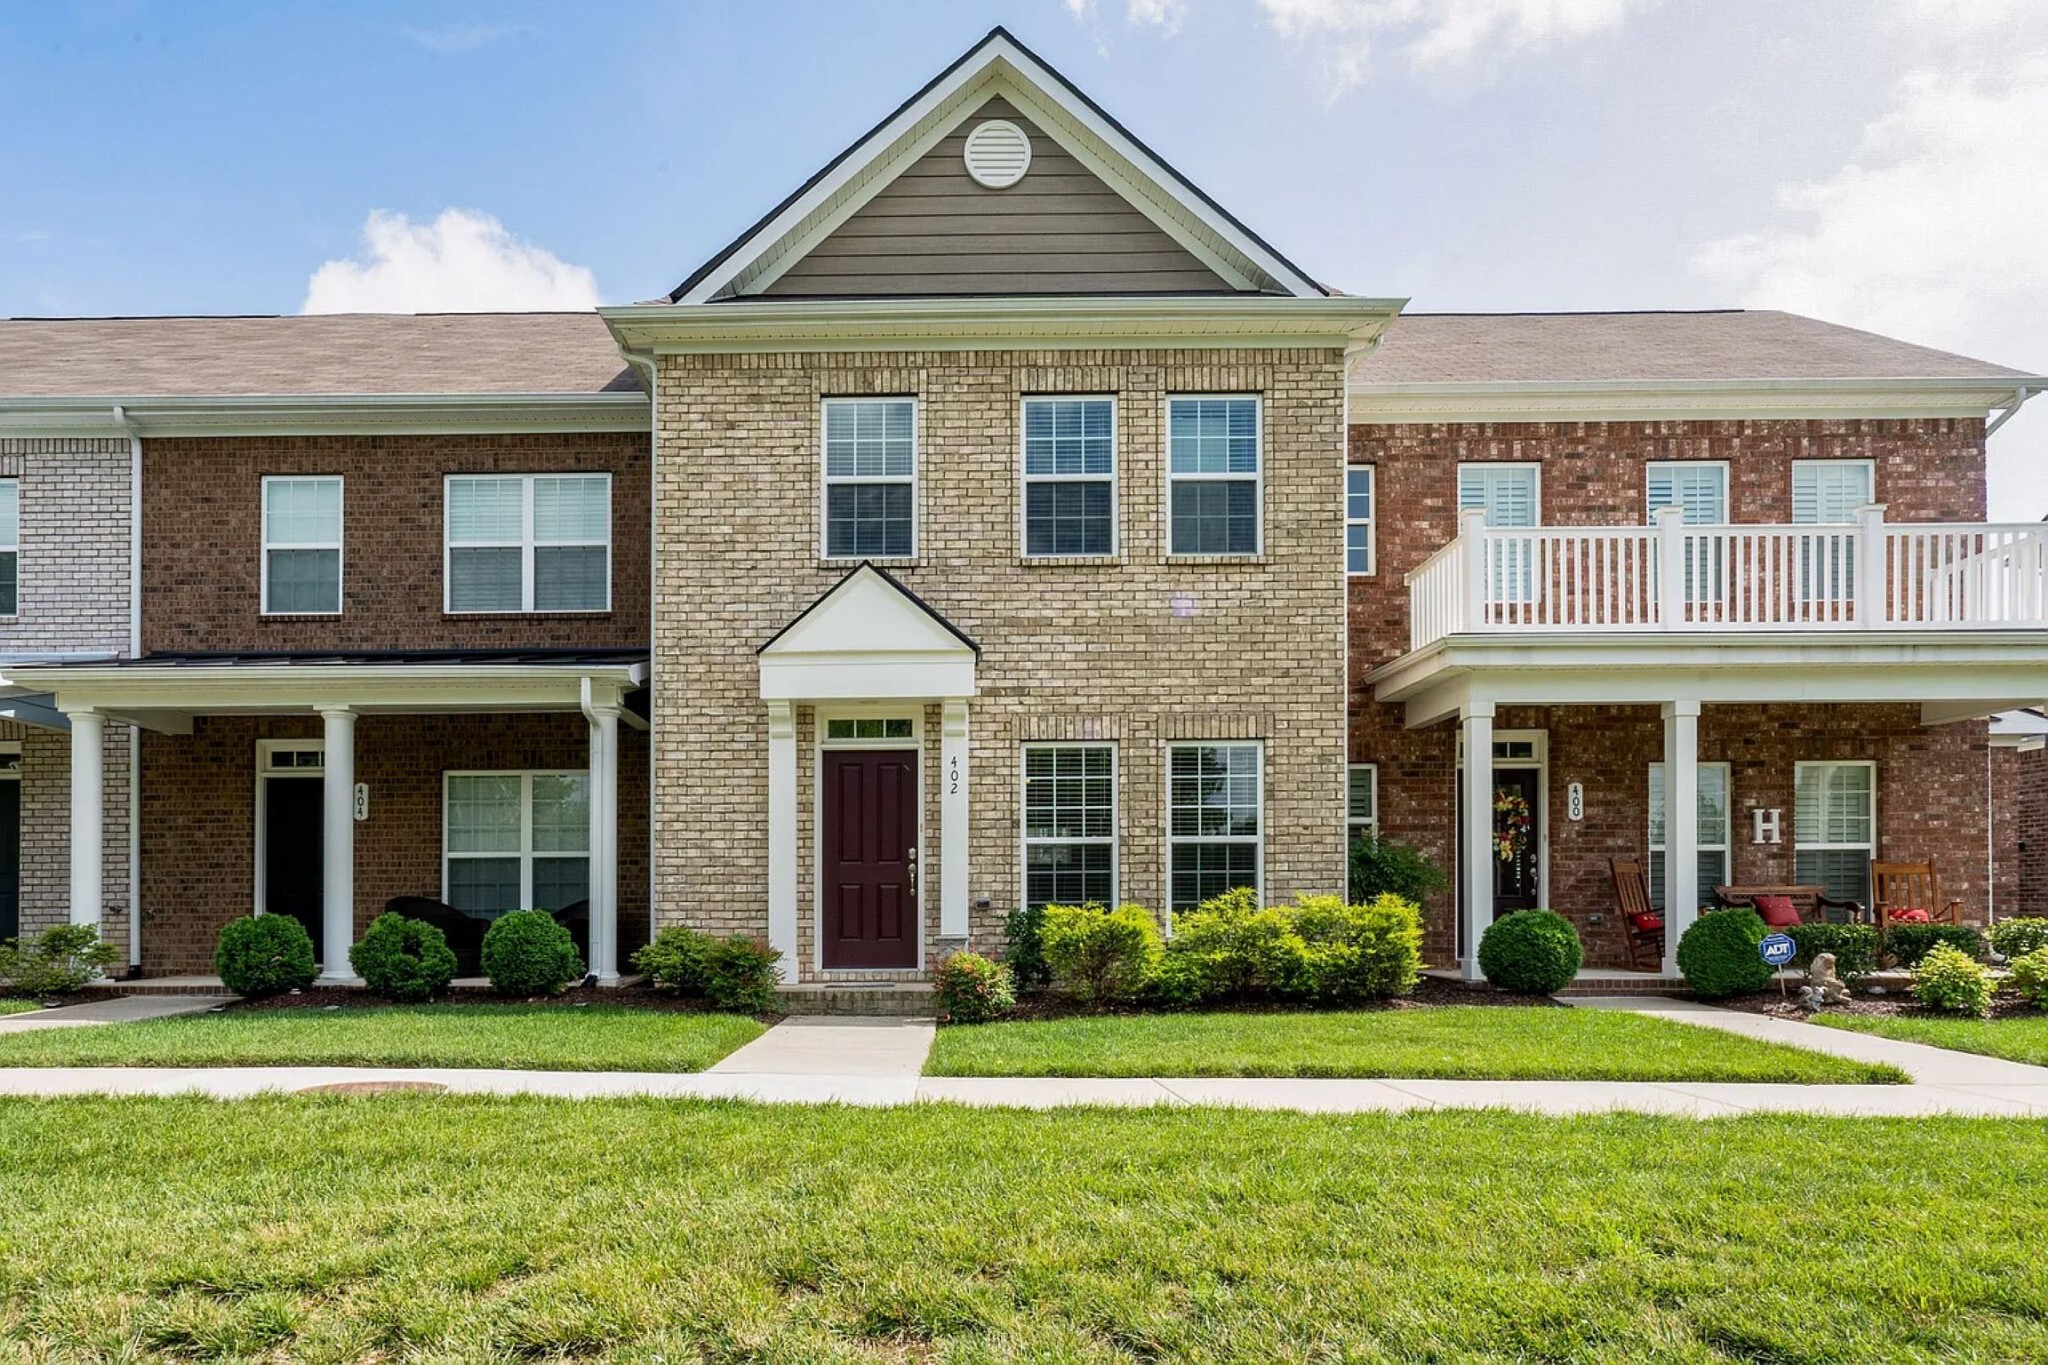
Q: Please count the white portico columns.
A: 7